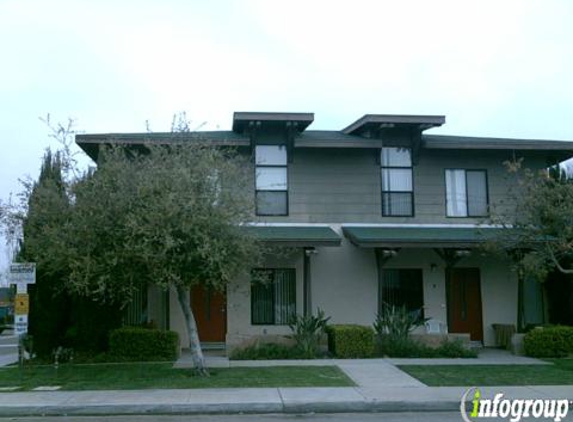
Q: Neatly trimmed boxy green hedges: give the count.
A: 3